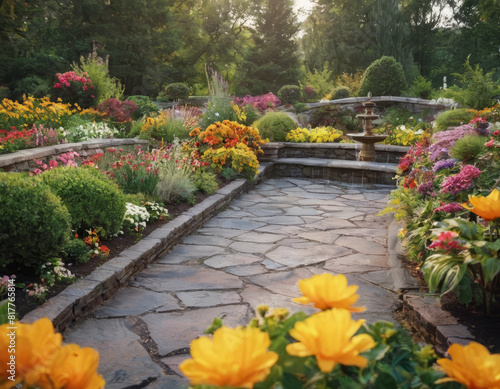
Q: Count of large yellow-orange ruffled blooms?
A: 7